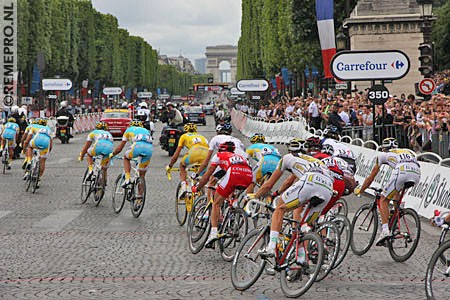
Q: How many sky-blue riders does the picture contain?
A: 6